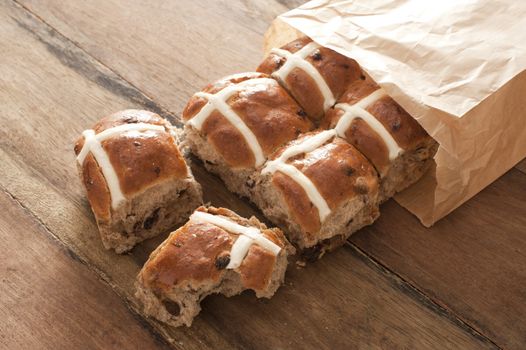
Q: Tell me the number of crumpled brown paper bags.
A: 1